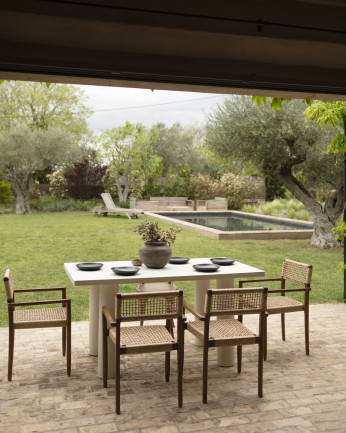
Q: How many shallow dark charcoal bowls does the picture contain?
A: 5